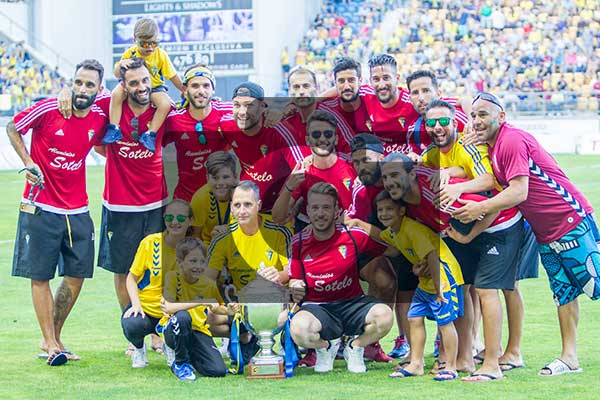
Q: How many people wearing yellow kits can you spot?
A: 7